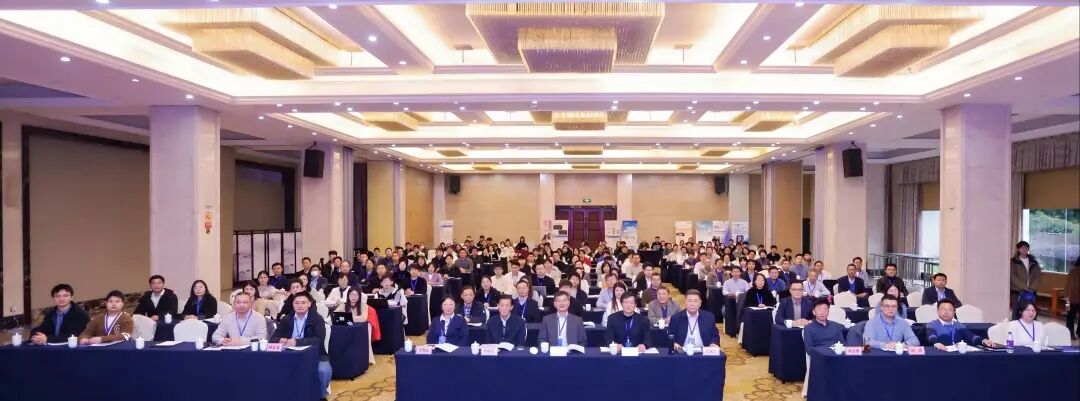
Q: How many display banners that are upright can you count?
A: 9